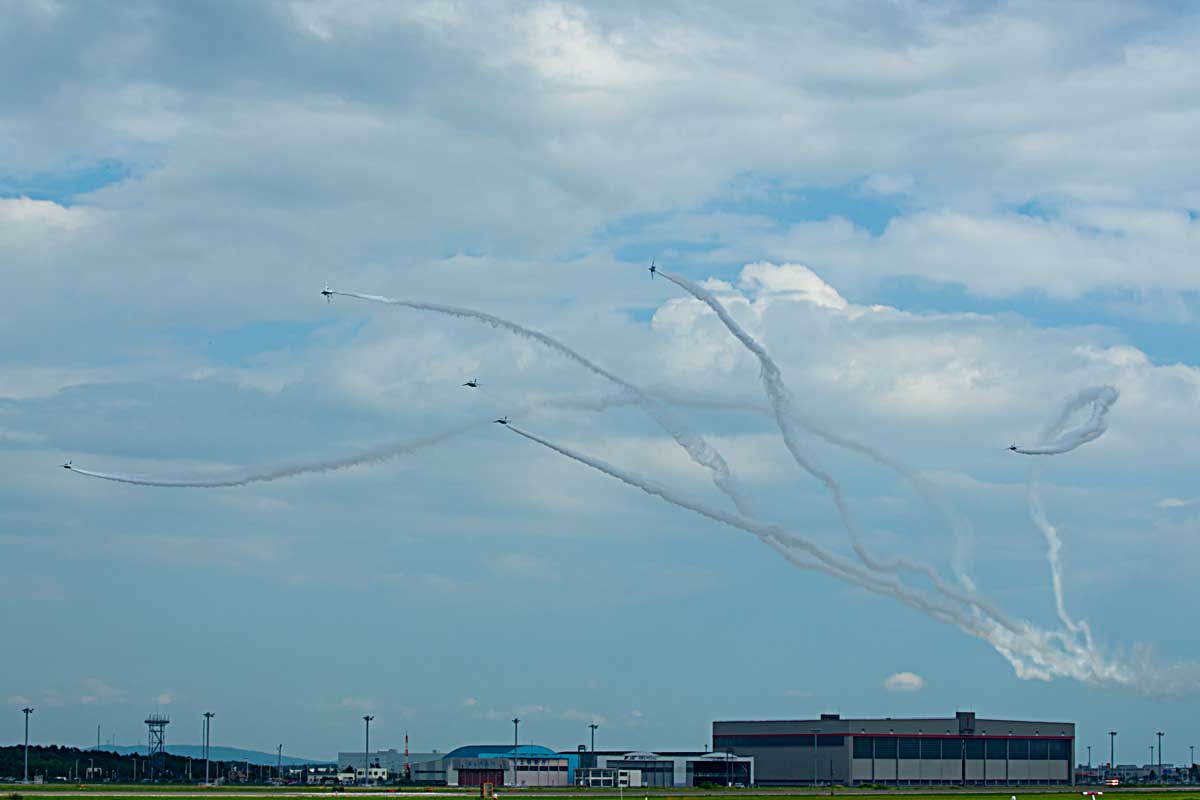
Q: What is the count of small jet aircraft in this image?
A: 6